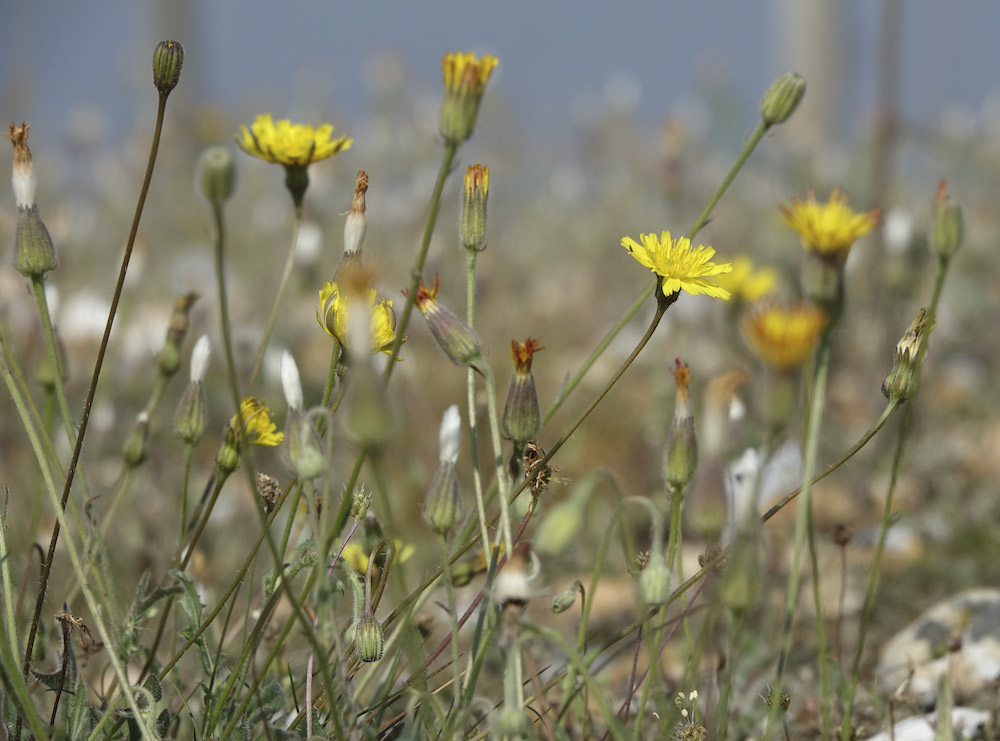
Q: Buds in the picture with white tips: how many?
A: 3